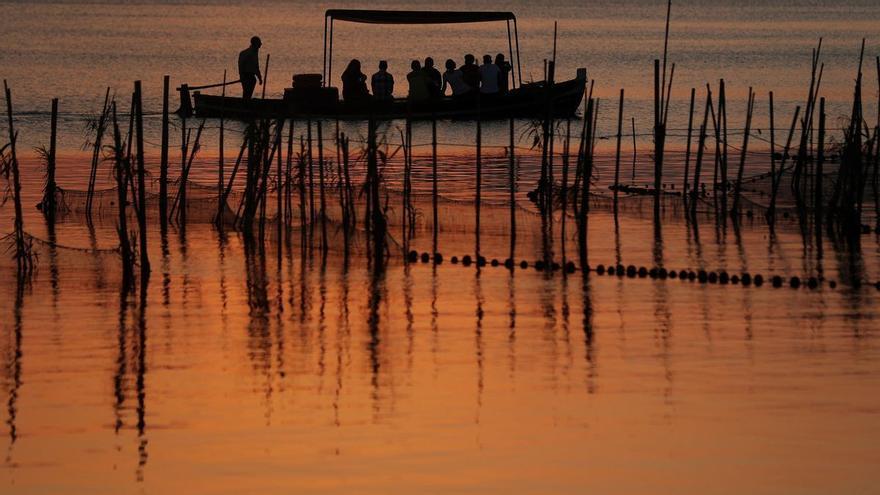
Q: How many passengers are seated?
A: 8